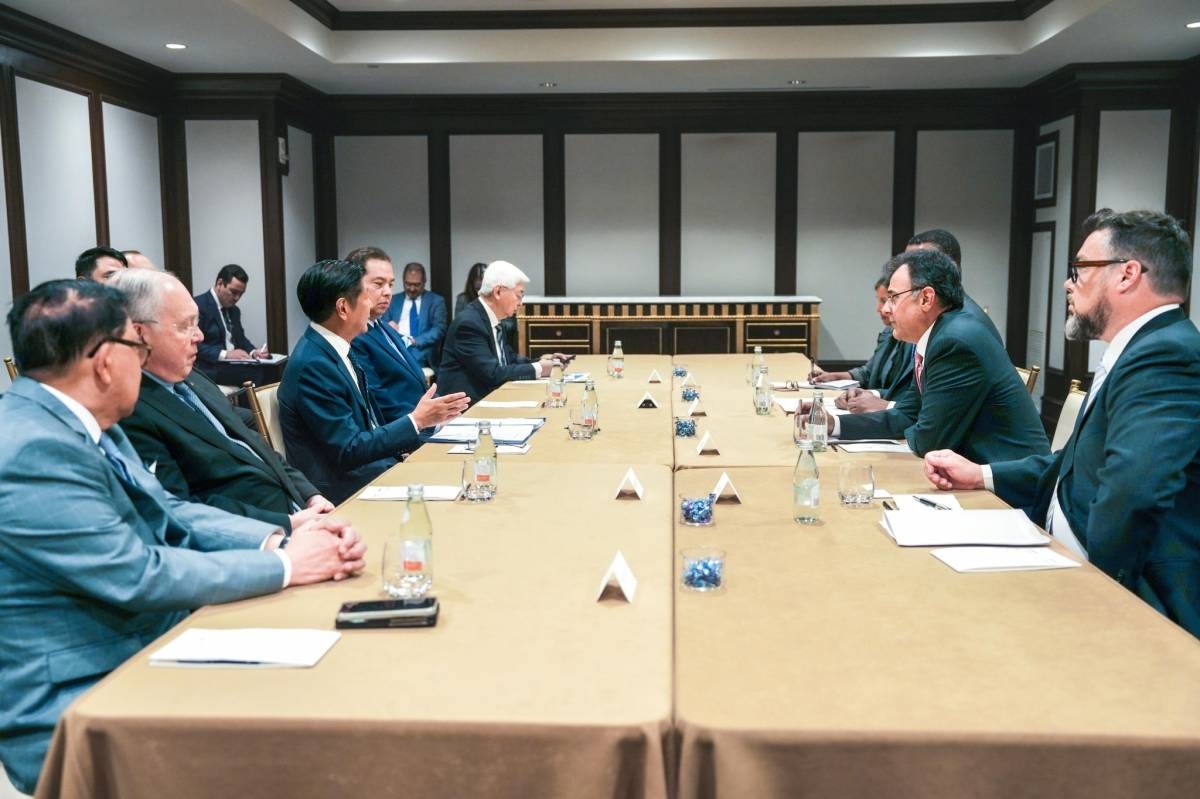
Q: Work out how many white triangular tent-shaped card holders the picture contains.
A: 8